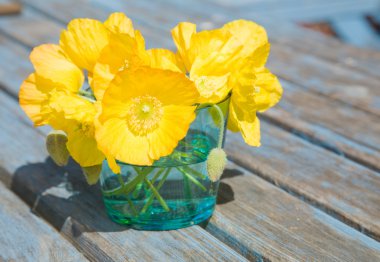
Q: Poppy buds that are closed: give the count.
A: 3